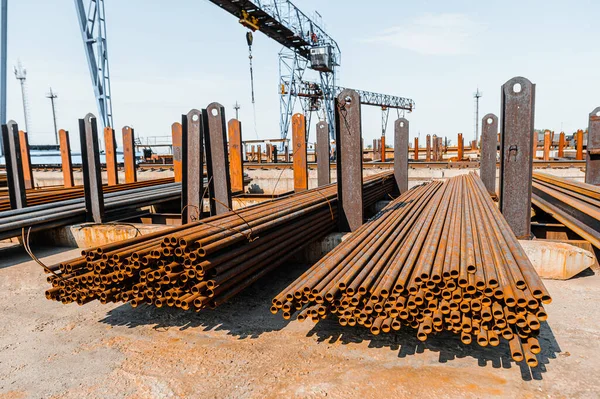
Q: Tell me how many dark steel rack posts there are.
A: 10